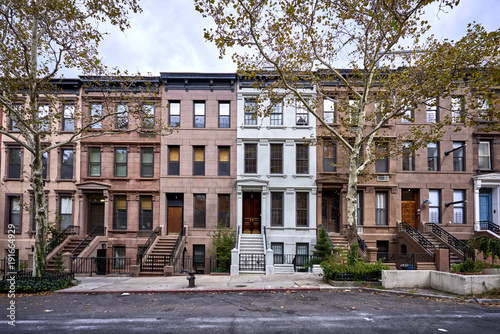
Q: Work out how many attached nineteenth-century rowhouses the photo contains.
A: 7